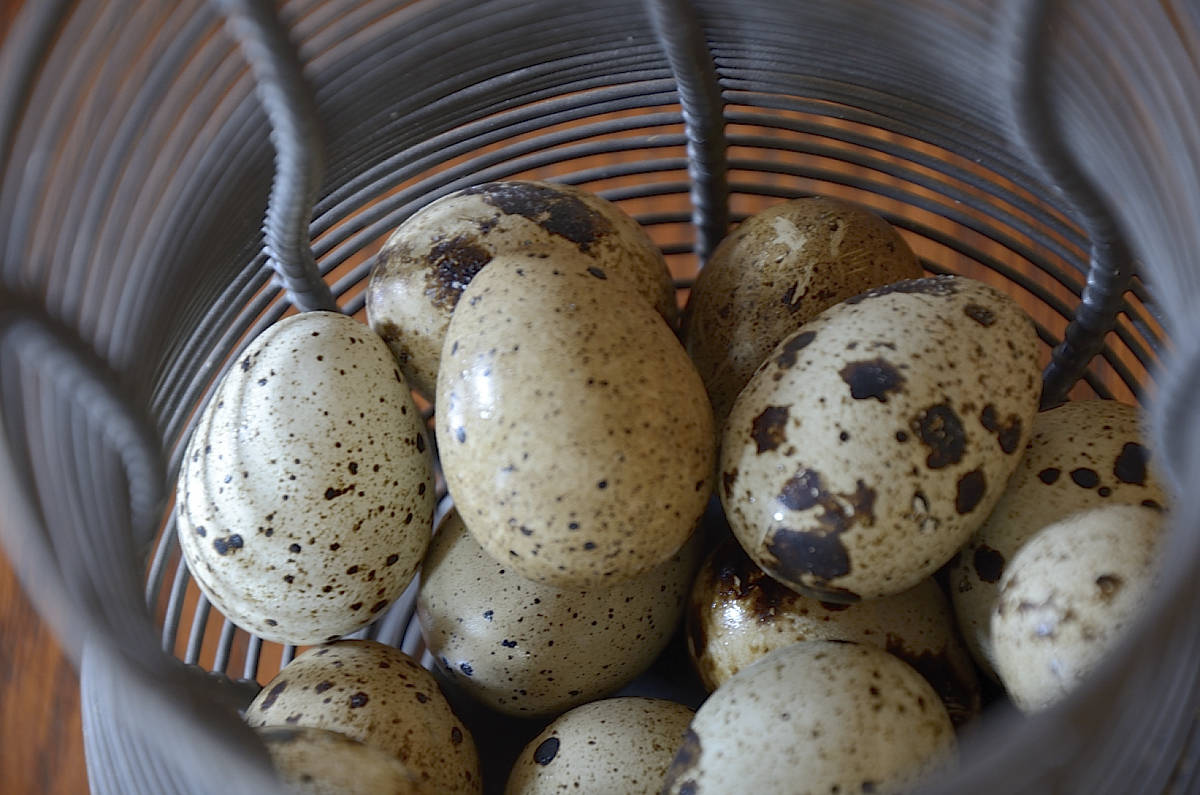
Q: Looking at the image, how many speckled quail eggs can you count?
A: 13